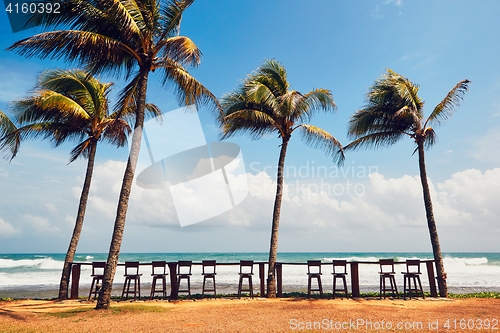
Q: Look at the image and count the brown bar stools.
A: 10